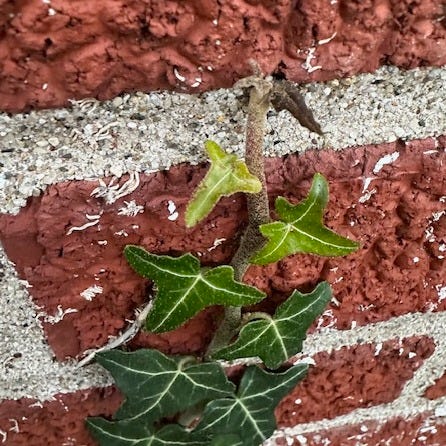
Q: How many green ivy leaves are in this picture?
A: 7